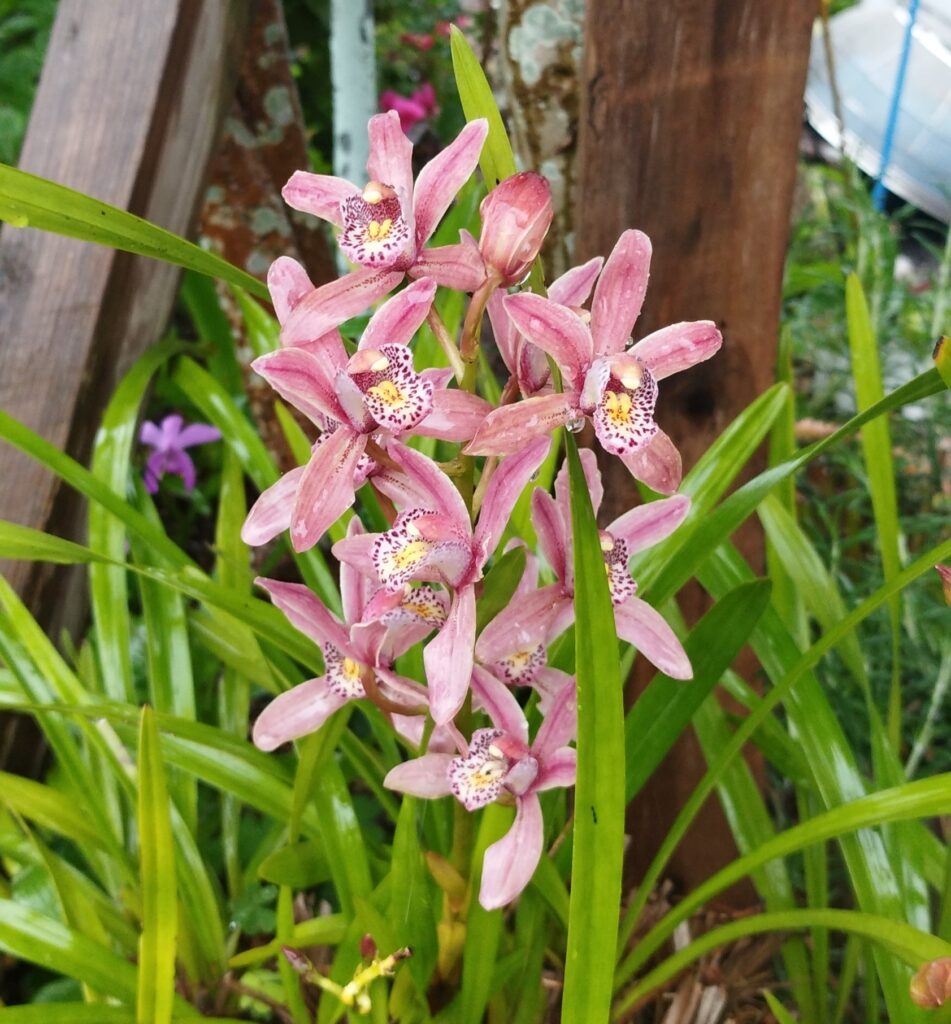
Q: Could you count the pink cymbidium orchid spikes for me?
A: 1